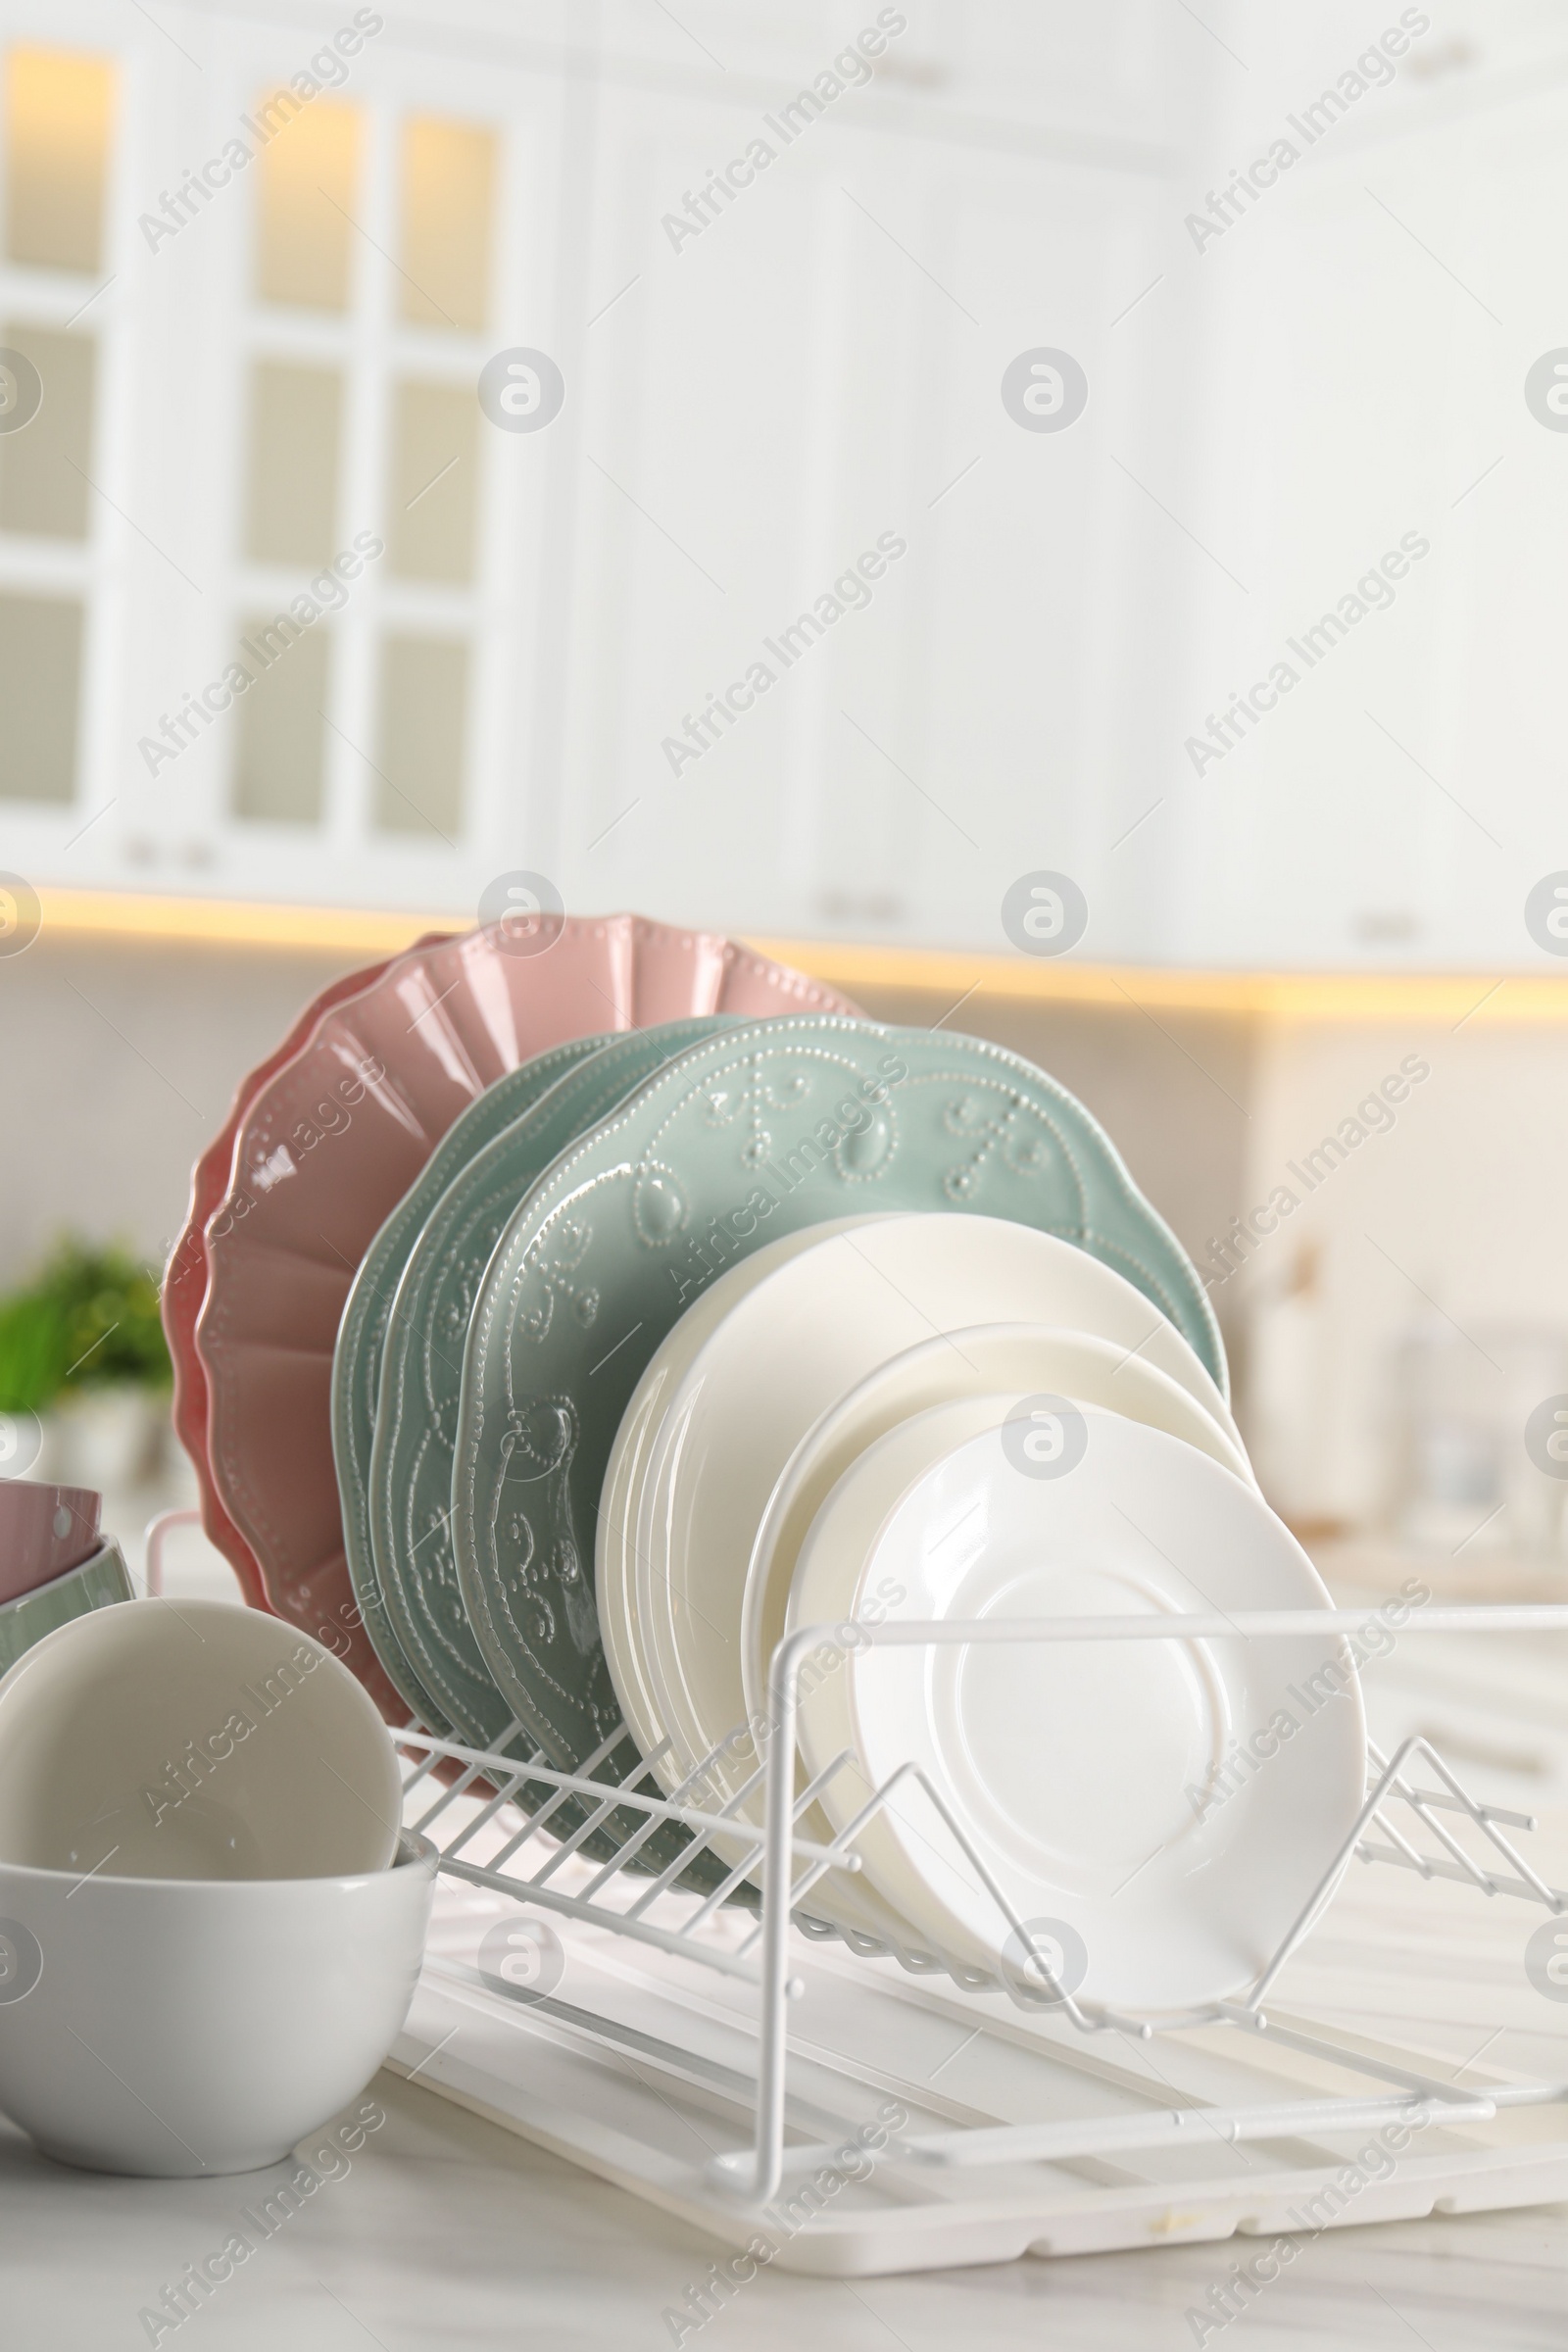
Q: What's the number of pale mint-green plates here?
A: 3